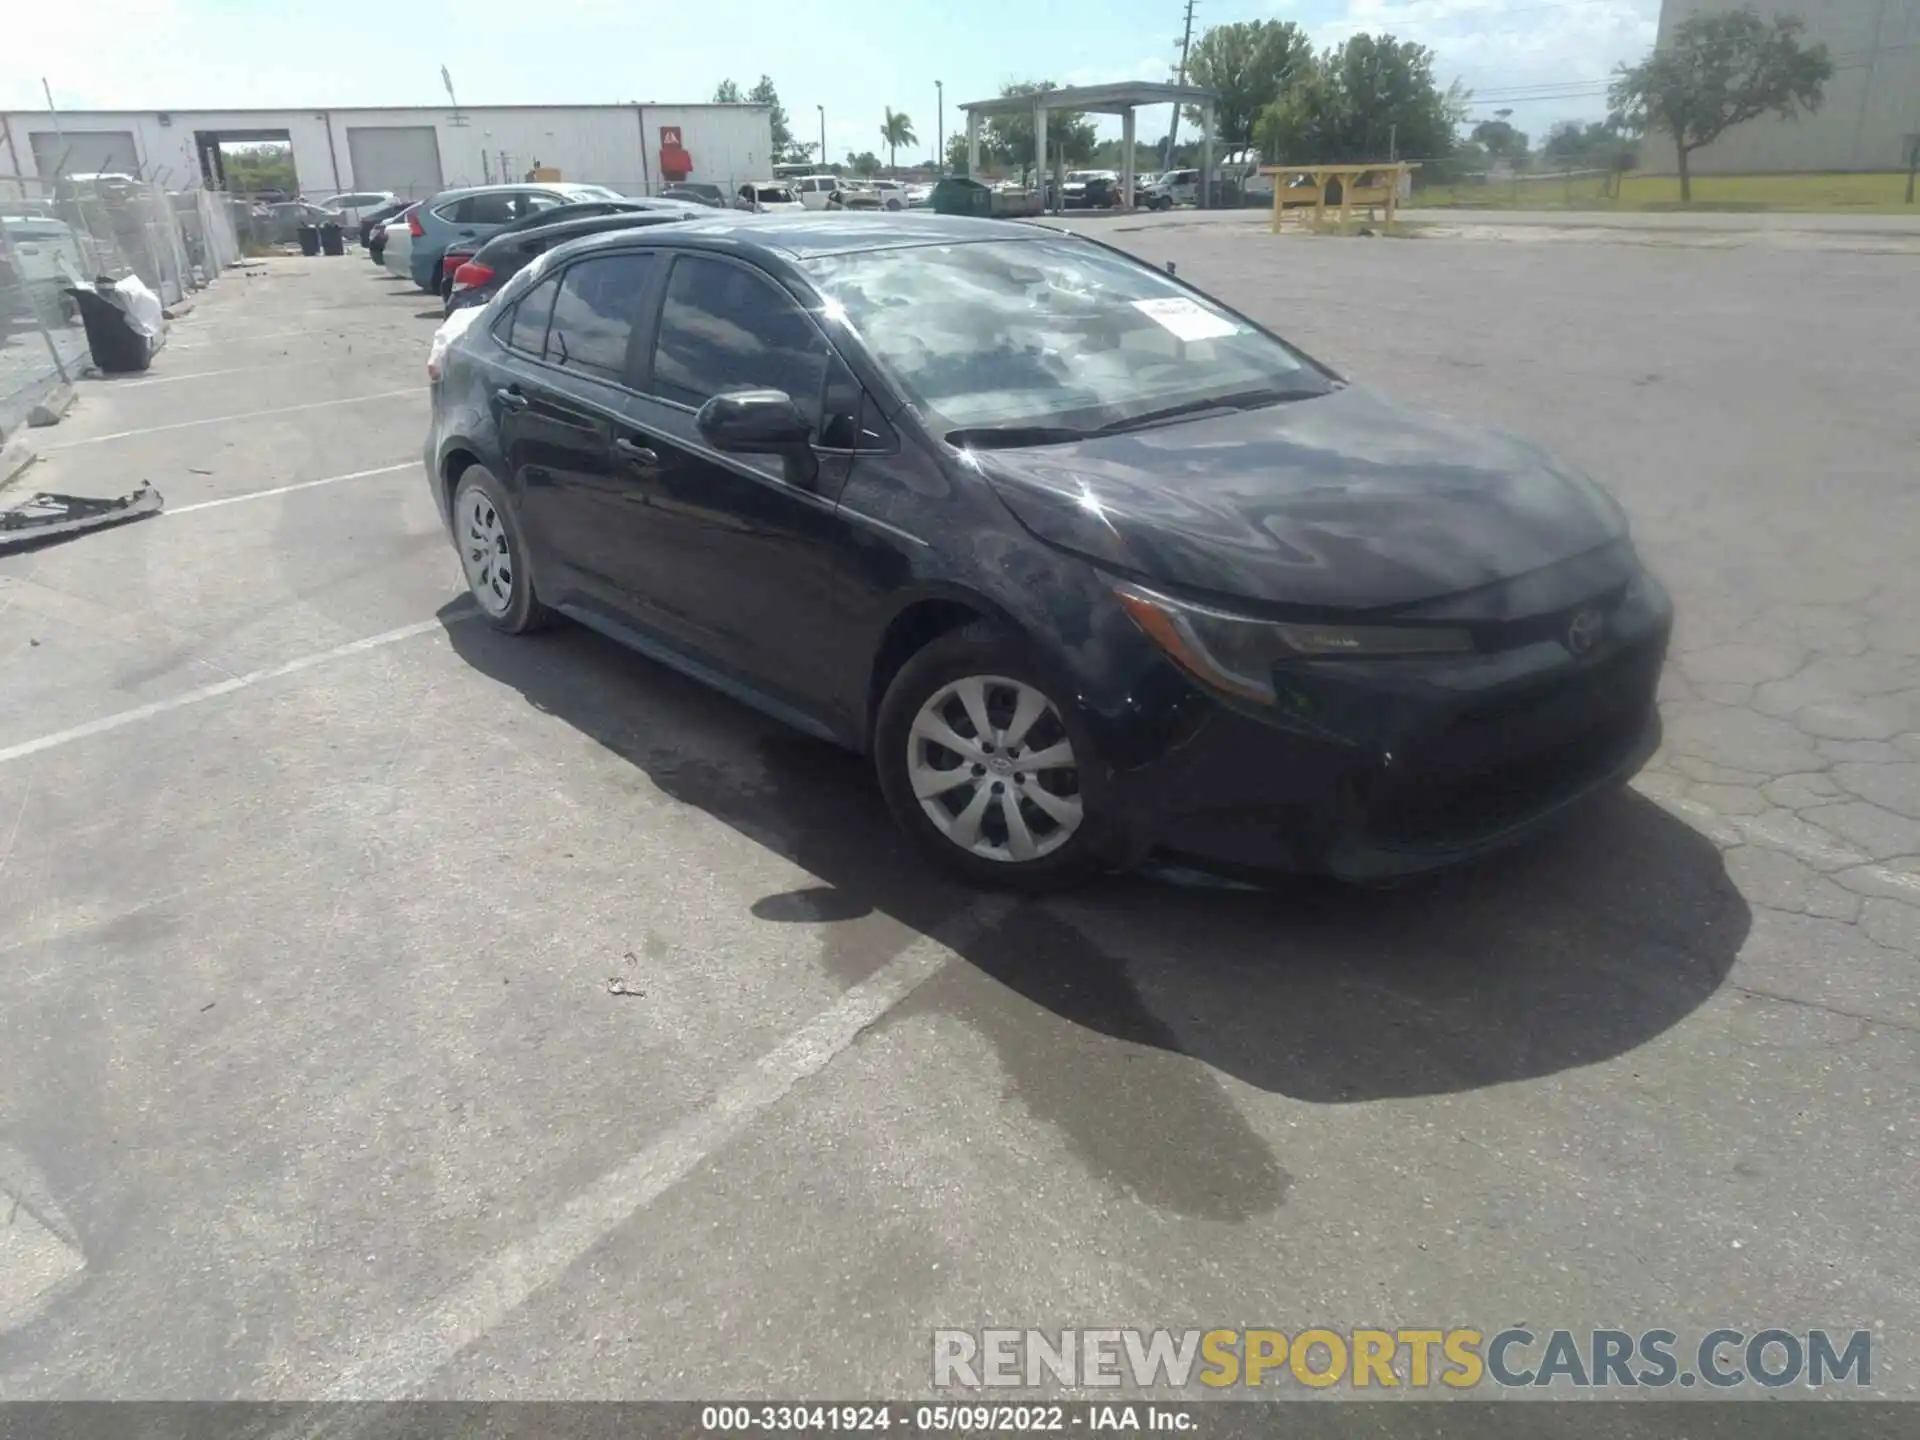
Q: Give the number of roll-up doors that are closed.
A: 2